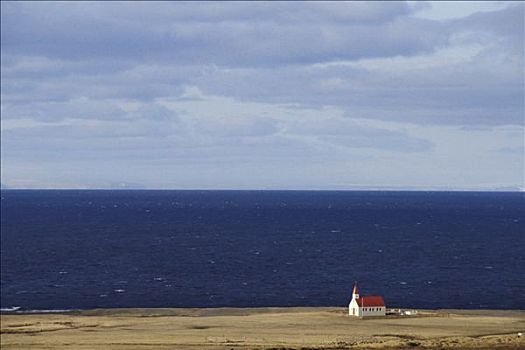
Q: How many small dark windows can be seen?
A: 6